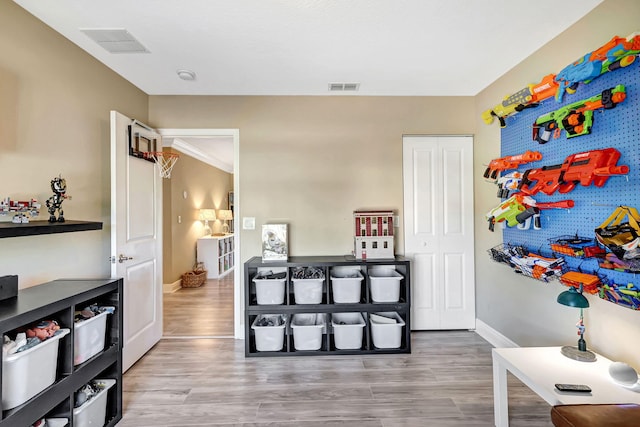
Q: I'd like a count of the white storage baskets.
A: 12